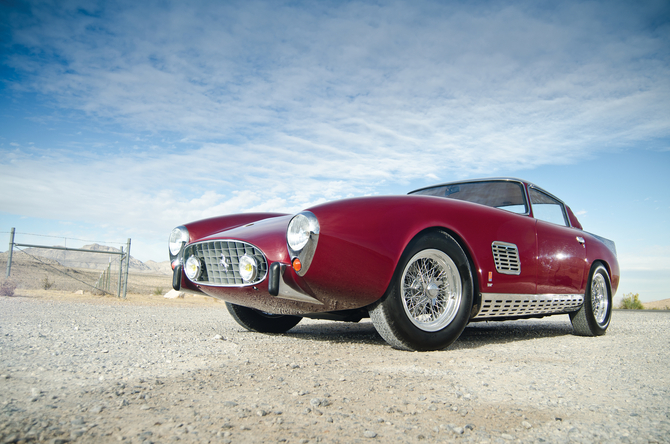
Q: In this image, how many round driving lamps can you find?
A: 2